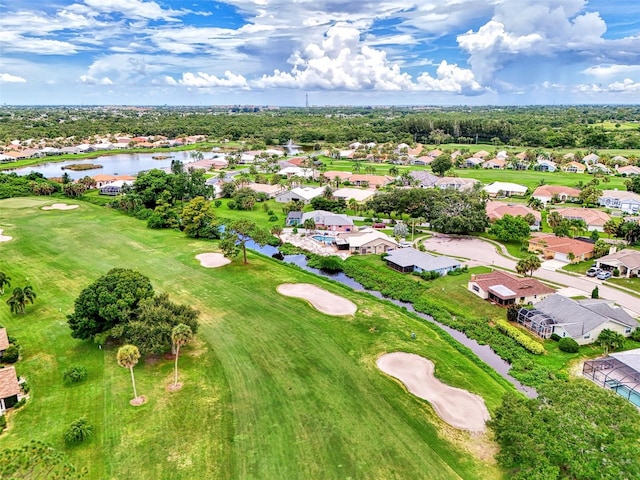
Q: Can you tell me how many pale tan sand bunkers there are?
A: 5